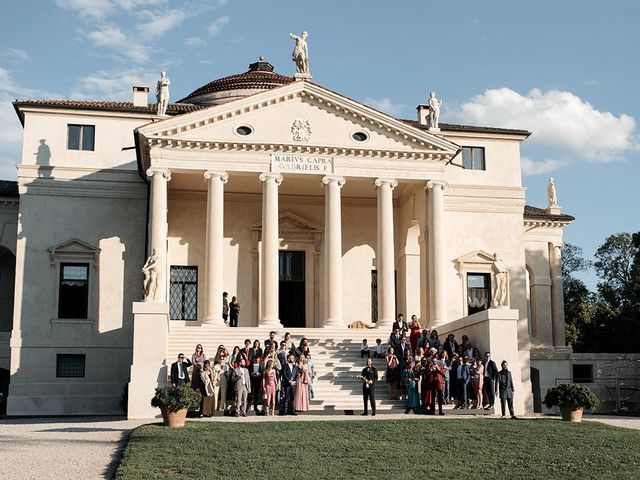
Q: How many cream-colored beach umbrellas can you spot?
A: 0